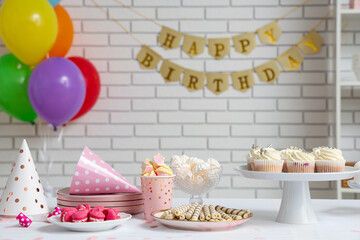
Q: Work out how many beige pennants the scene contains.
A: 13